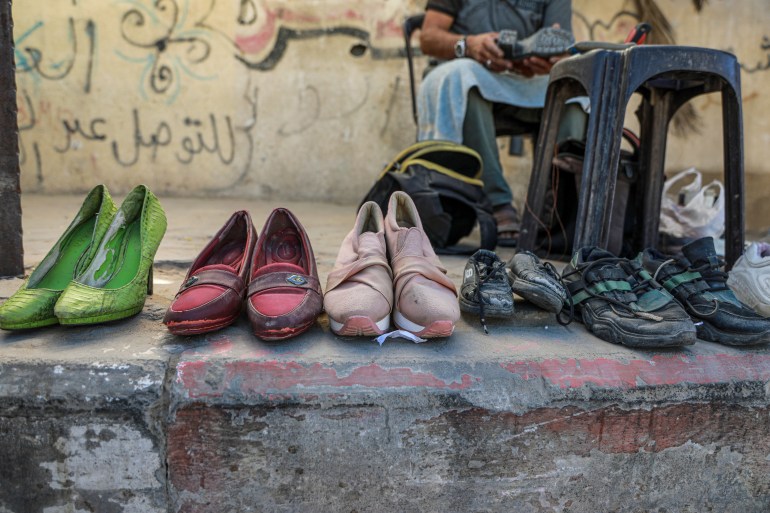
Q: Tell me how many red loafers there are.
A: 2